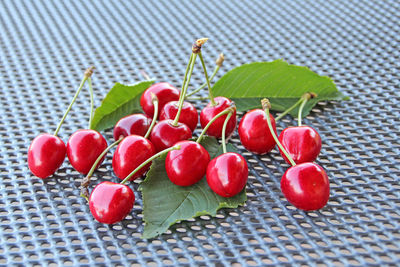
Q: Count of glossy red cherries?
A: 14